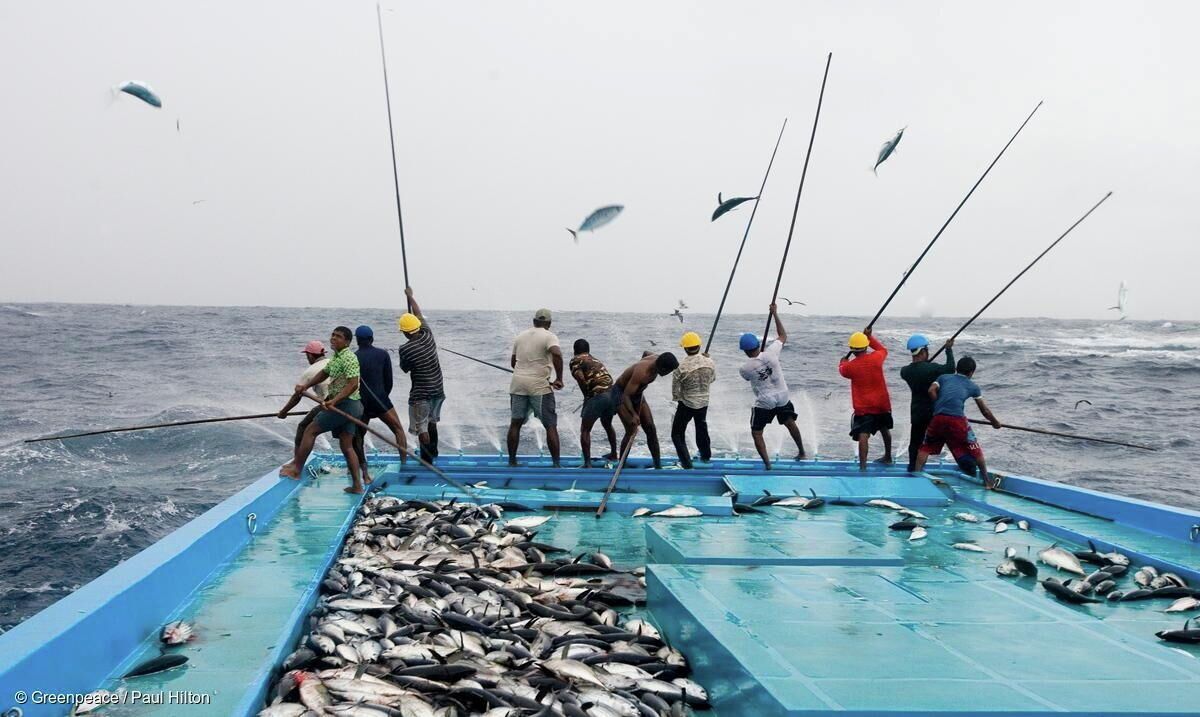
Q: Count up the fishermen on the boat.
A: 12